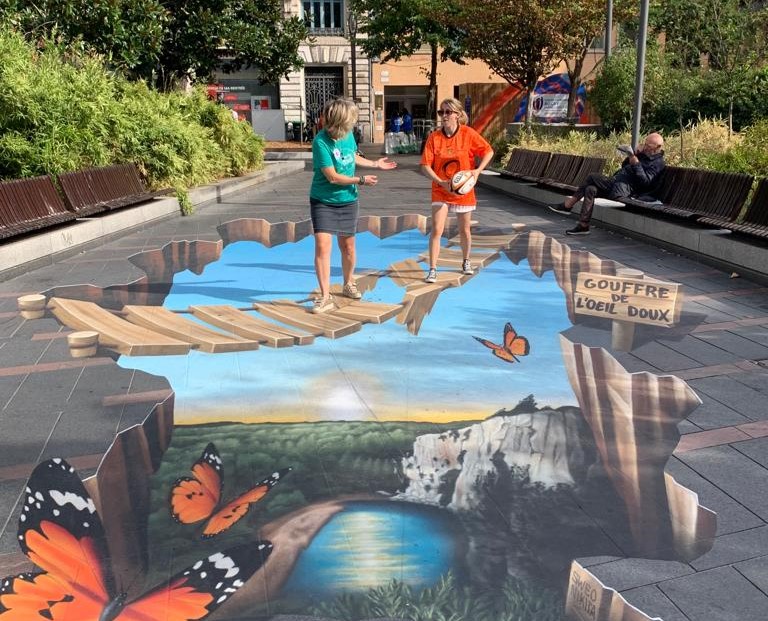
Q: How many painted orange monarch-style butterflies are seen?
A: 3